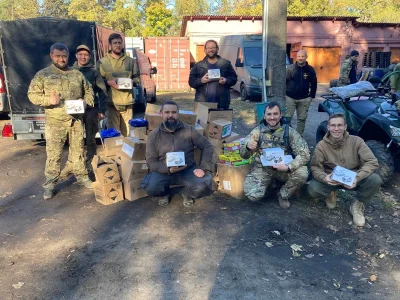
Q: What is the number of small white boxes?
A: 6